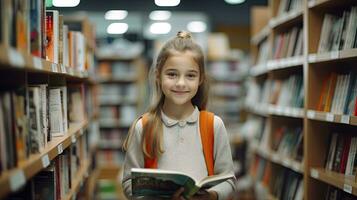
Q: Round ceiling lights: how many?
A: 8